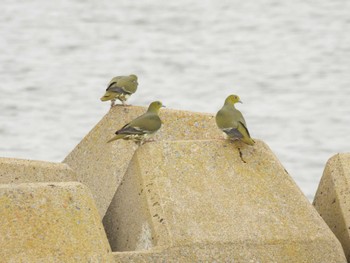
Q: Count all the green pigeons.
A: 3